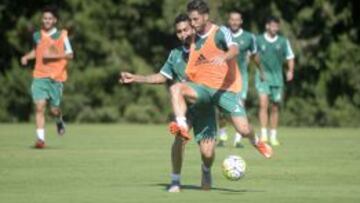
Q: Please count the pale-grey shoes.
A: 1